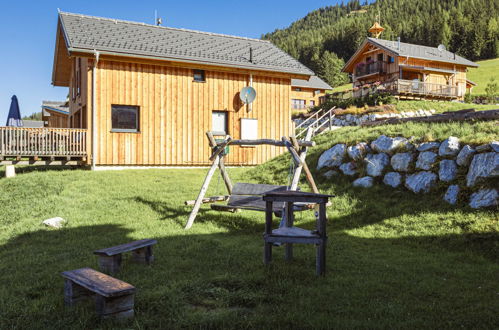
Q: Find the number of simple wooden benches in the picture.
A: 2